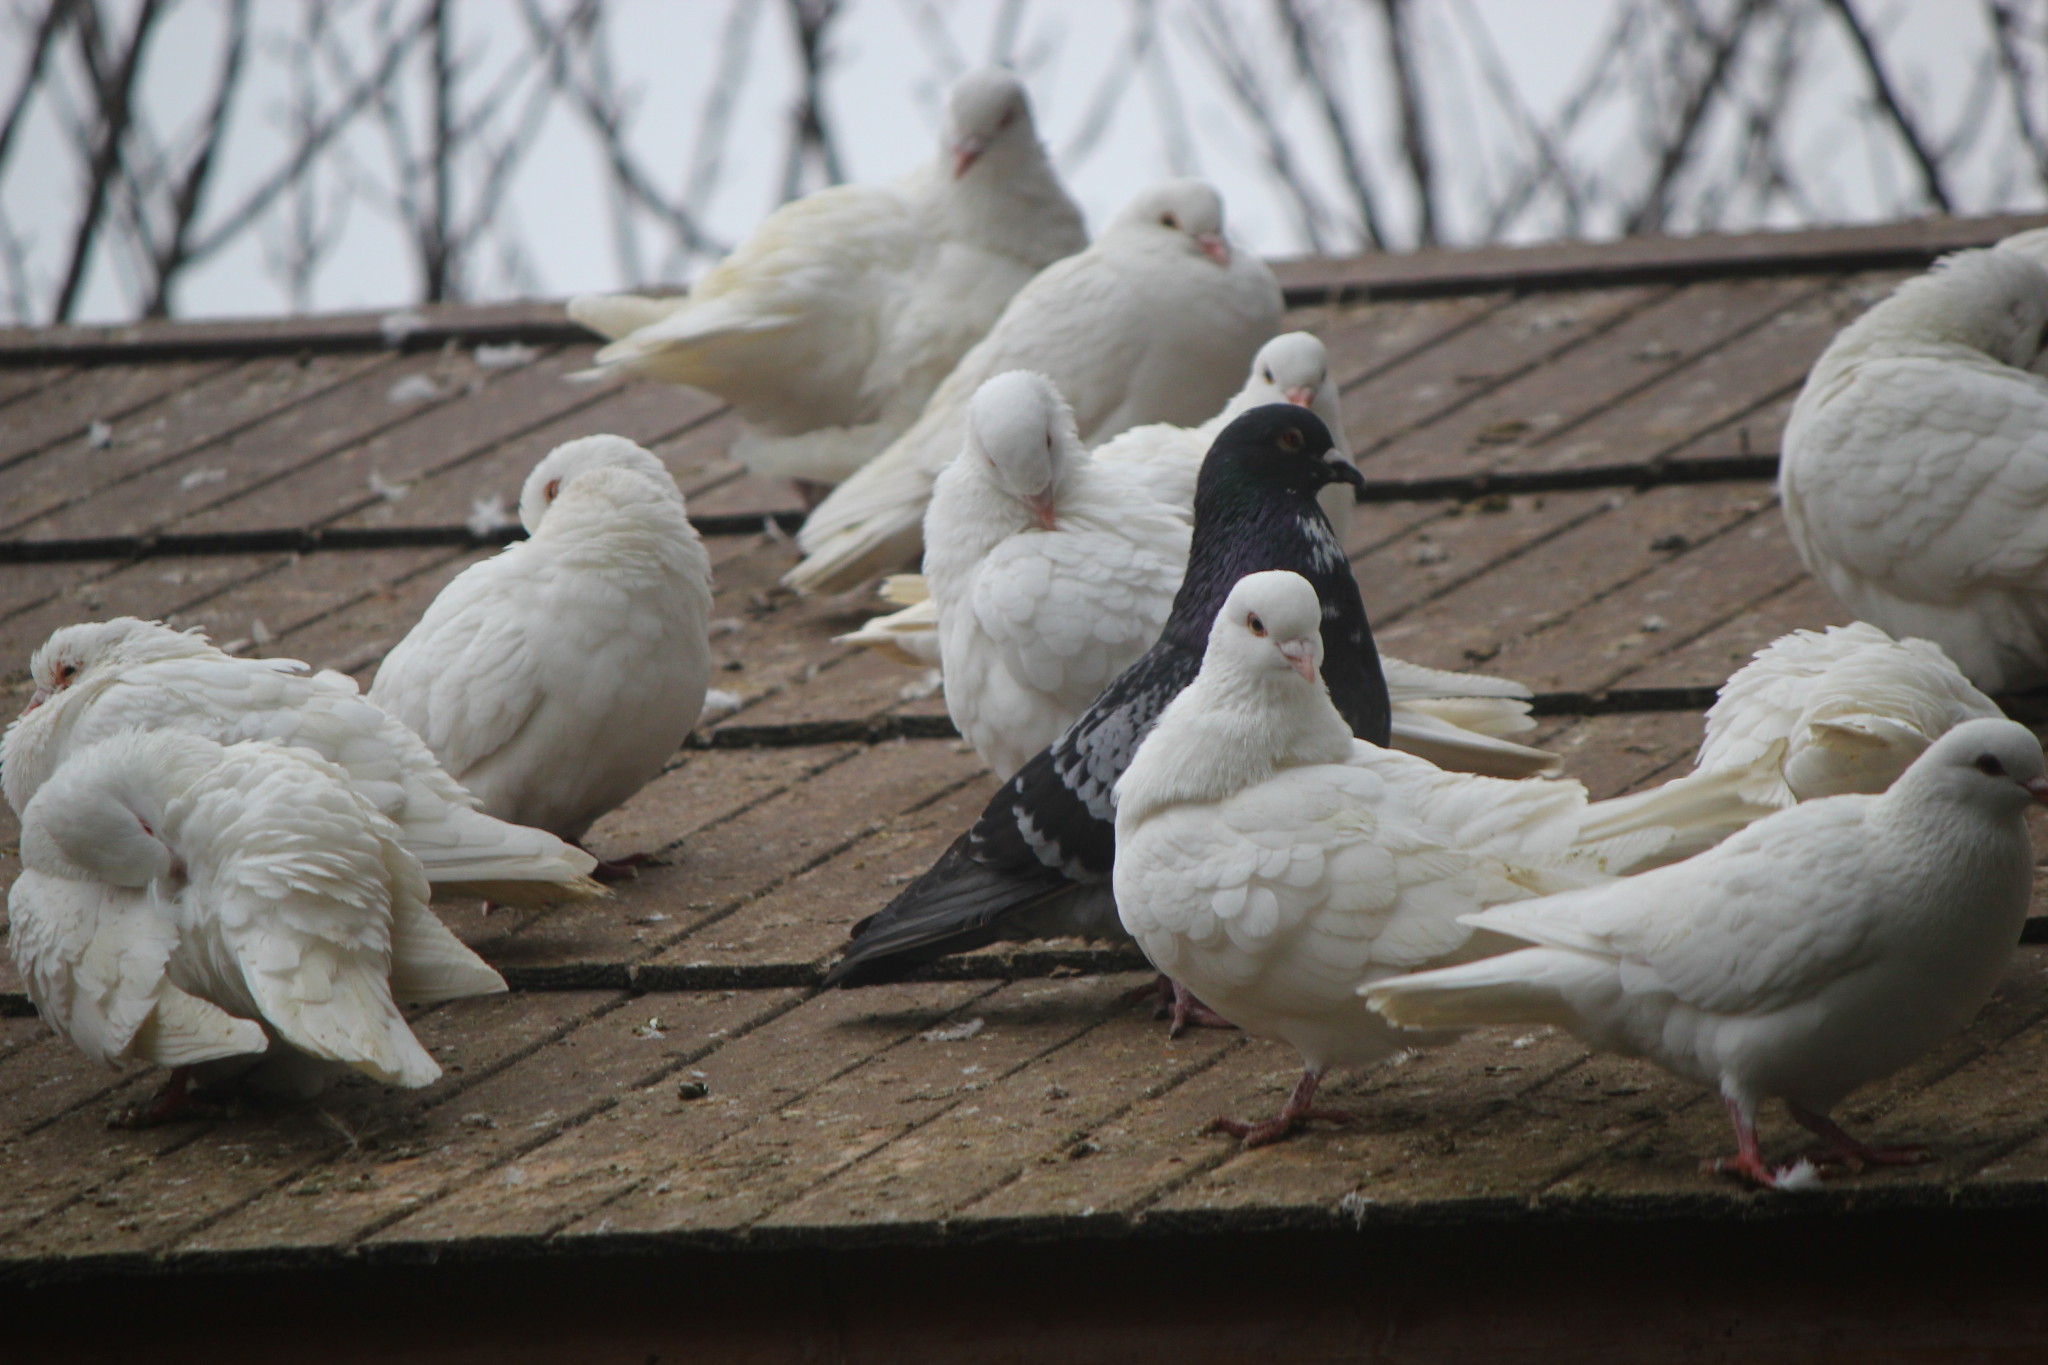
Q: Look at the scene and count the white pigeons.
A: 11